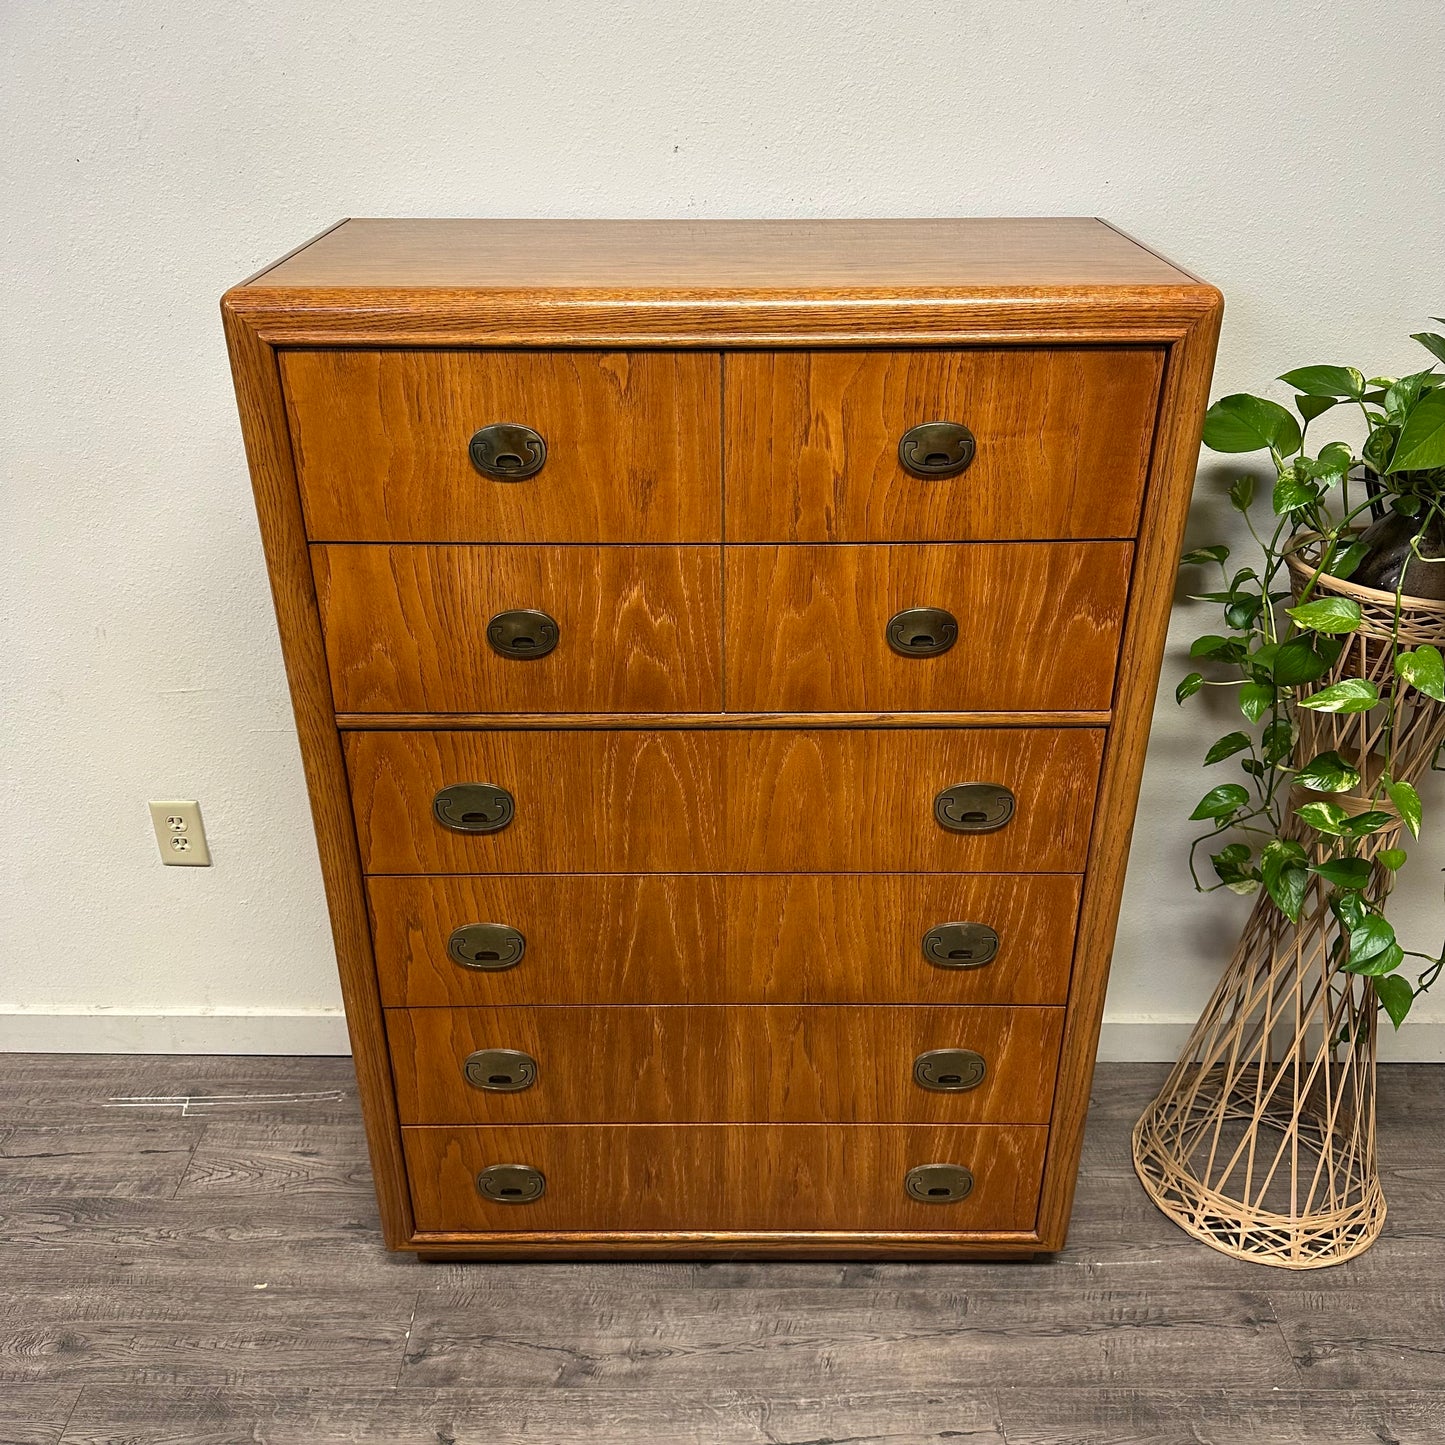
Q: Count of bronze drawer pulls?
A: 12